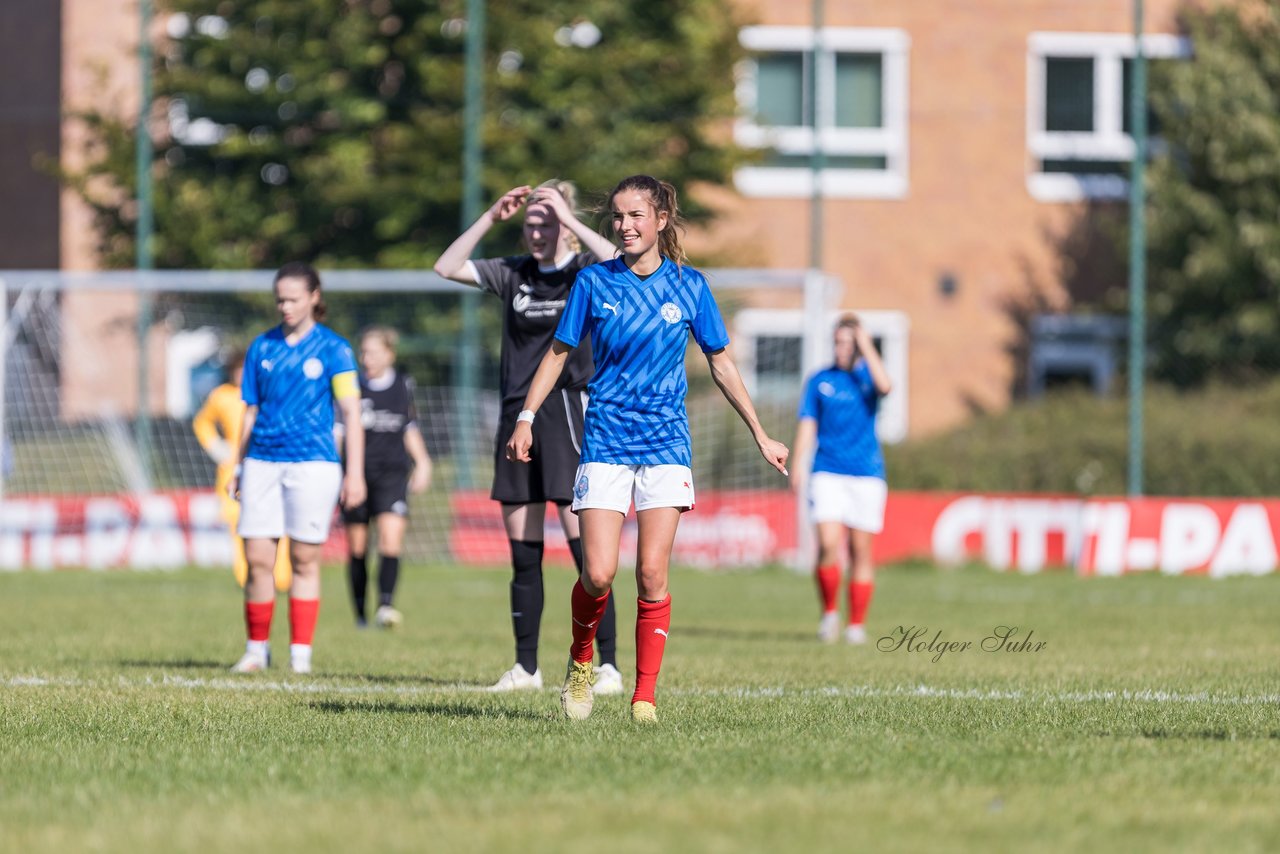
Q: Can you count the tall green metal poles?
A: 4